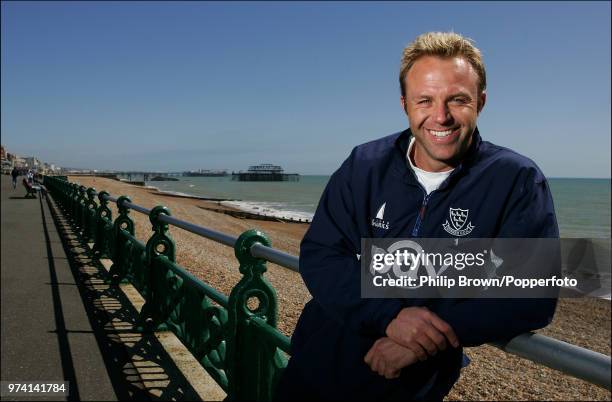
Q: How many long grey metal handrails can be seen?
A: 1